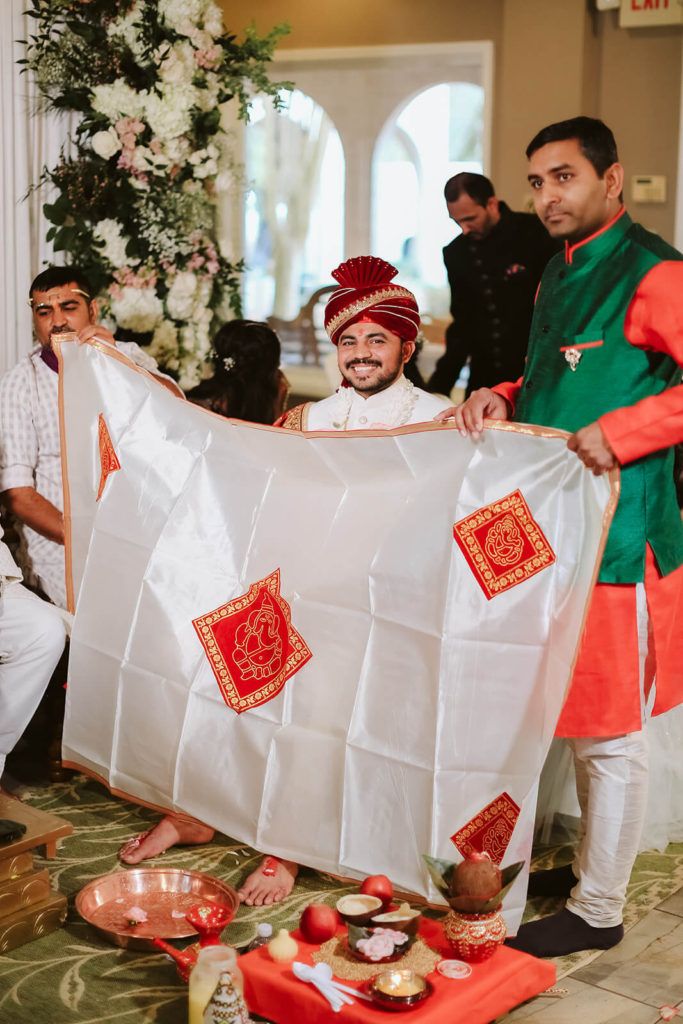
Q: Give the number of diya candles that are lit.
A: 1